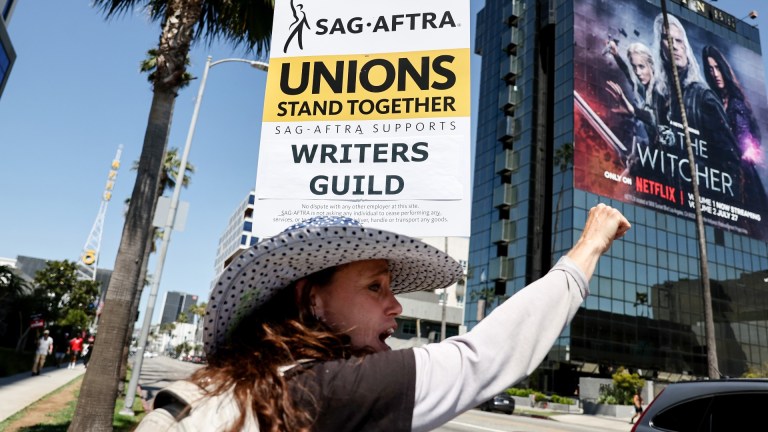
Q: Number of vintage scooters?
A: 0